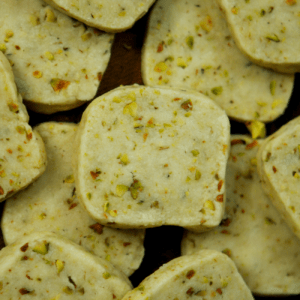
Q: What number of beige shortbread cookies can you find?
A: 11